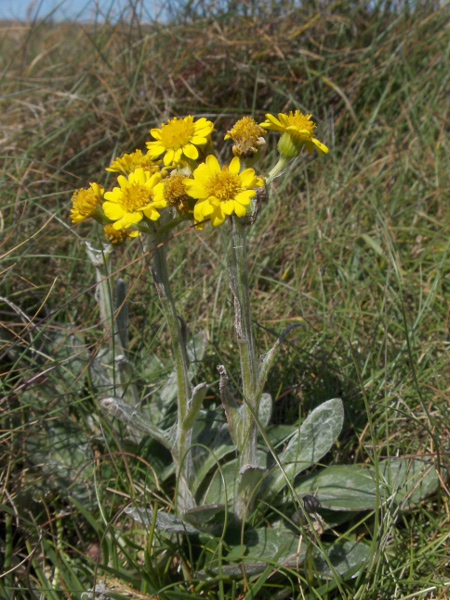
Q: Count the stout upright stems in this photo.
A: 3